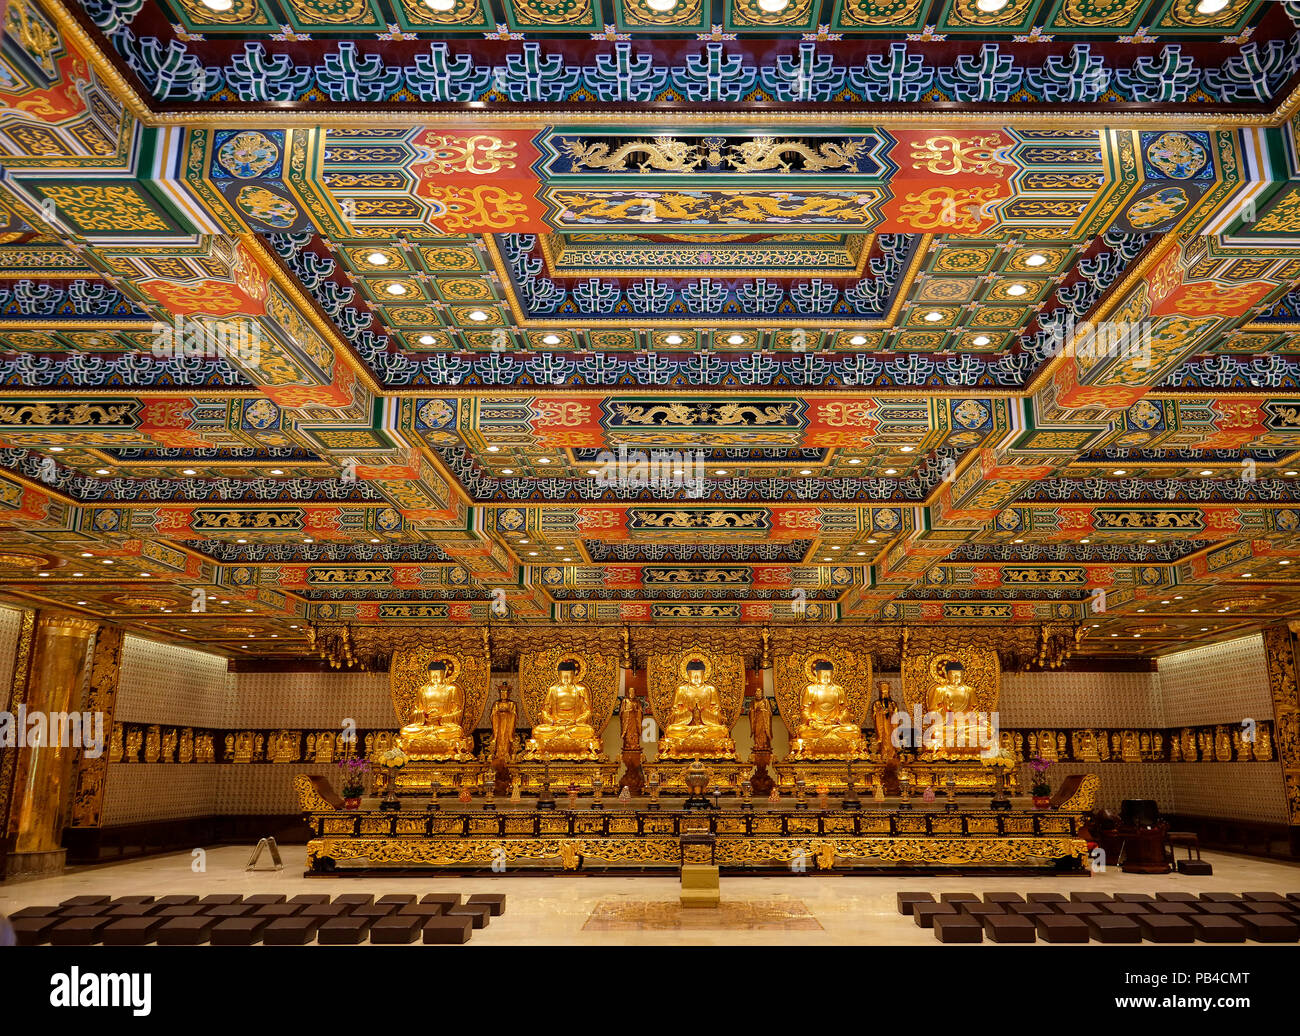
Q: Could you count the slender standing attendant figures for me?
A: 4